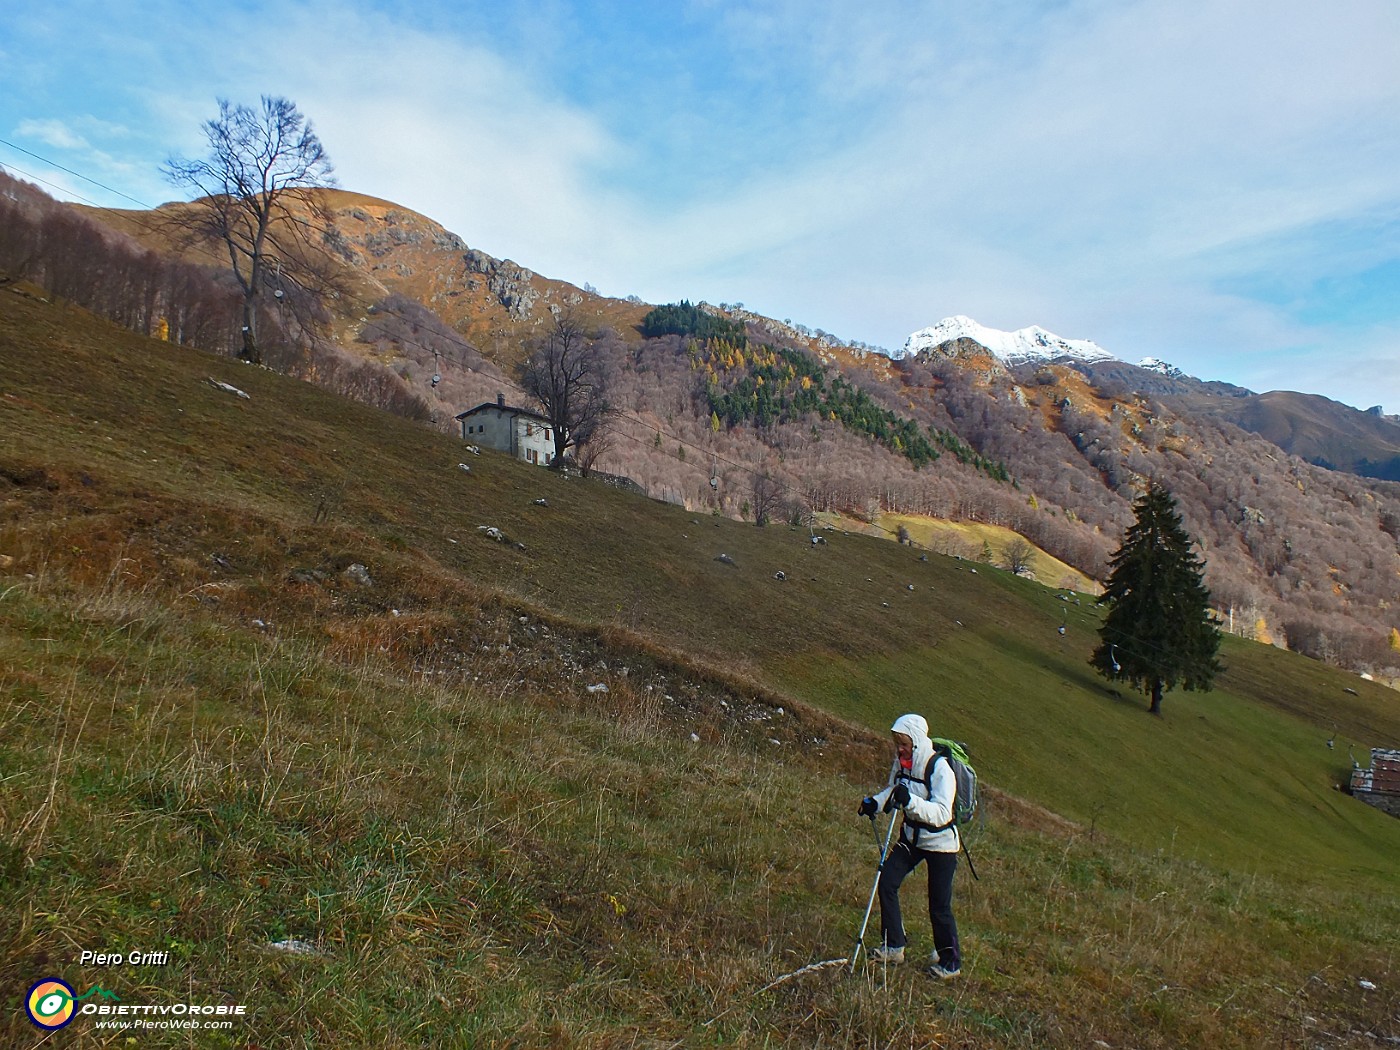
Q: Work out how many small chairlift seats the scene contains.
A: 8